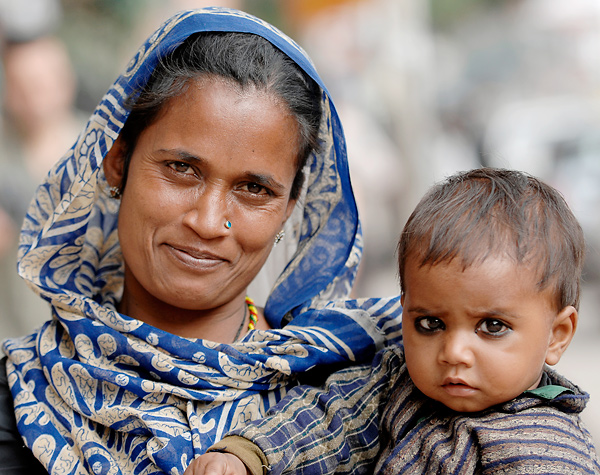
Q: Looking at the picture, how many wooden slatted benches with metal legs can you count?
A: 0